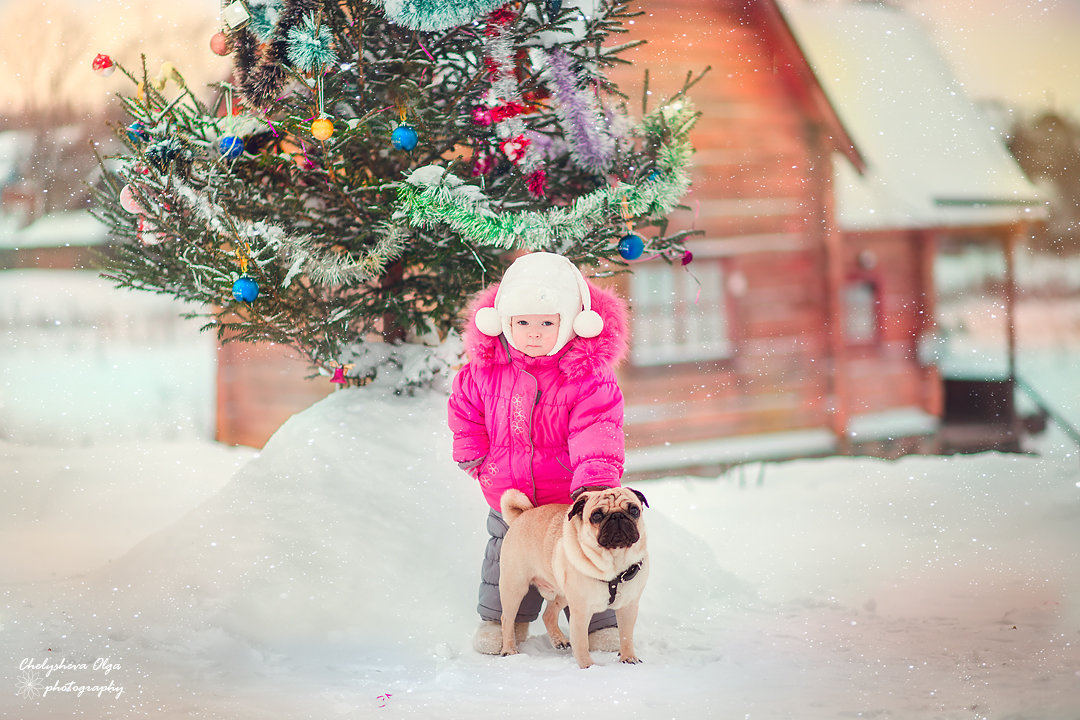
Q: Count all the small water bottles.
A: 0